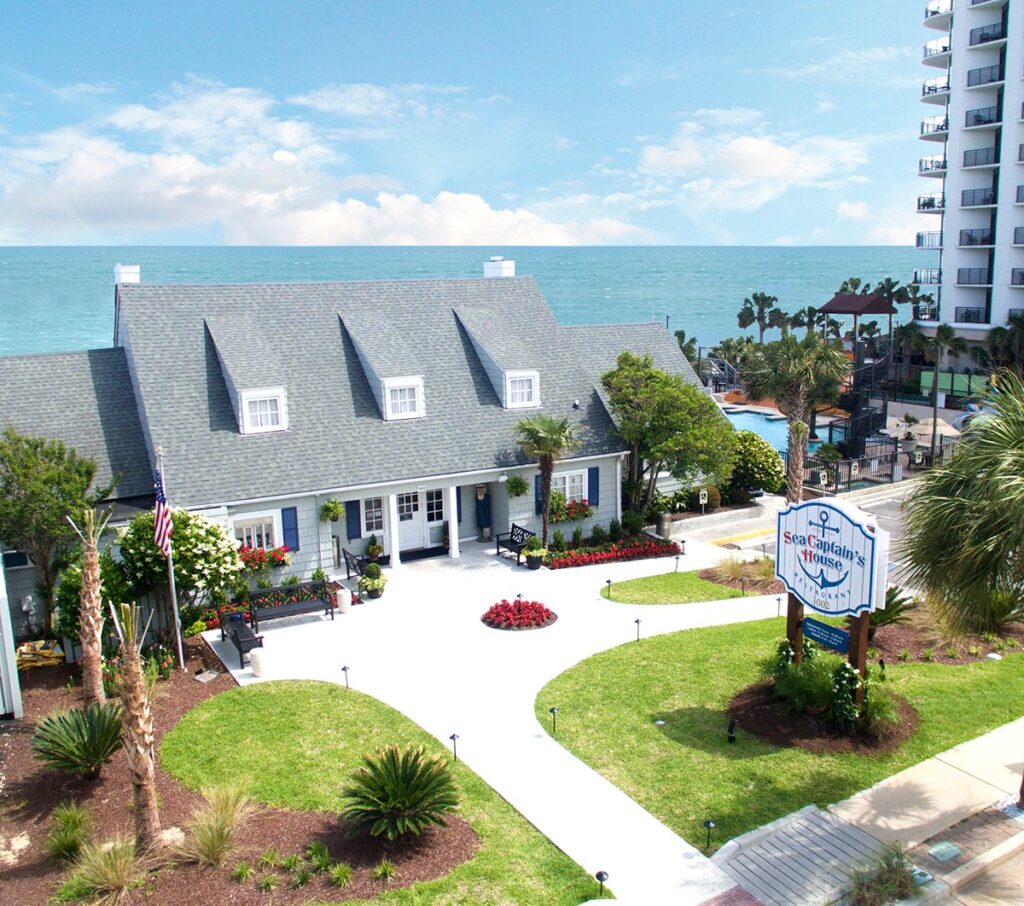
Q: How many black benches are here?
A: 4